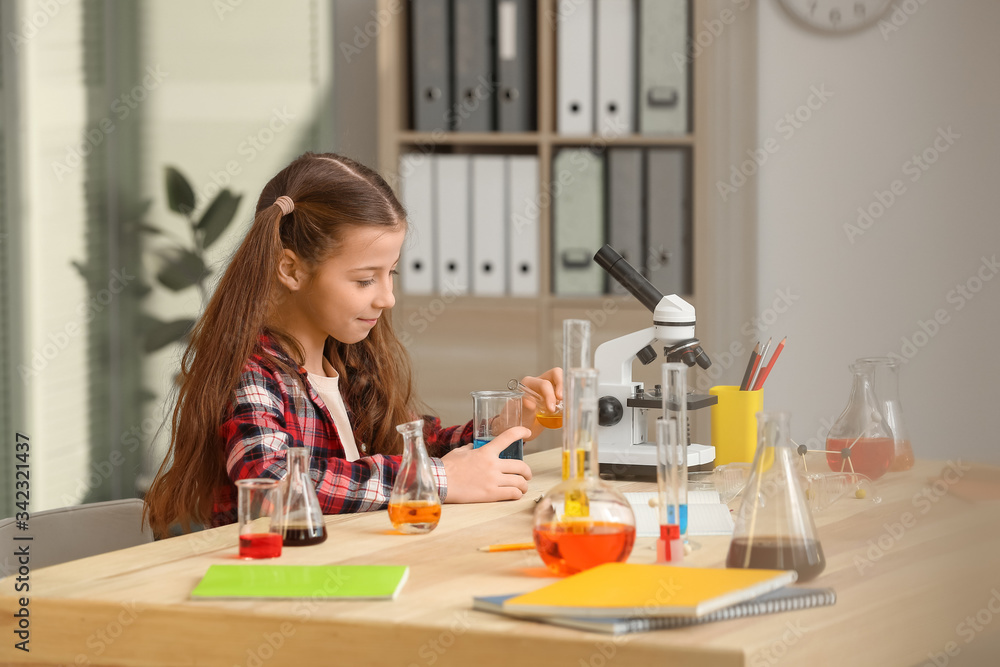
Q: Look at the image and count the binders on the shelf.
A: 13